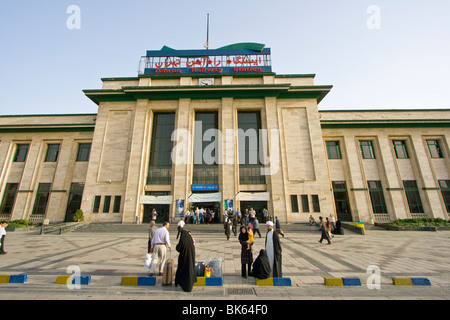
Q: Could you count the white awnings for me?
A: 3